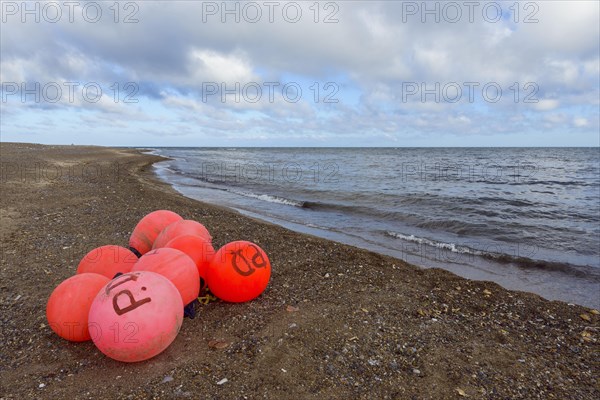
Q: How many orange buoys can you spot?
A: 8